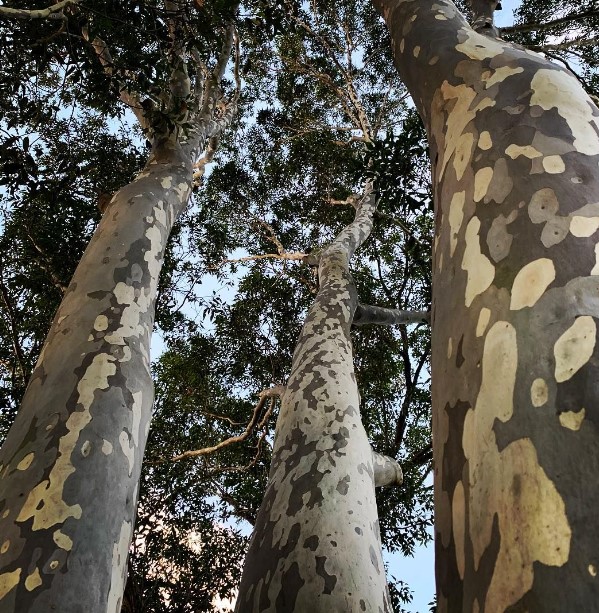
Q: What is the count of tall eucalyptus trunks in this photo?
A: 3